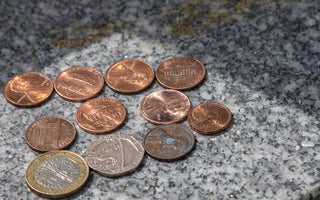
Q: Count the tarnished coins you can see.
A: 1